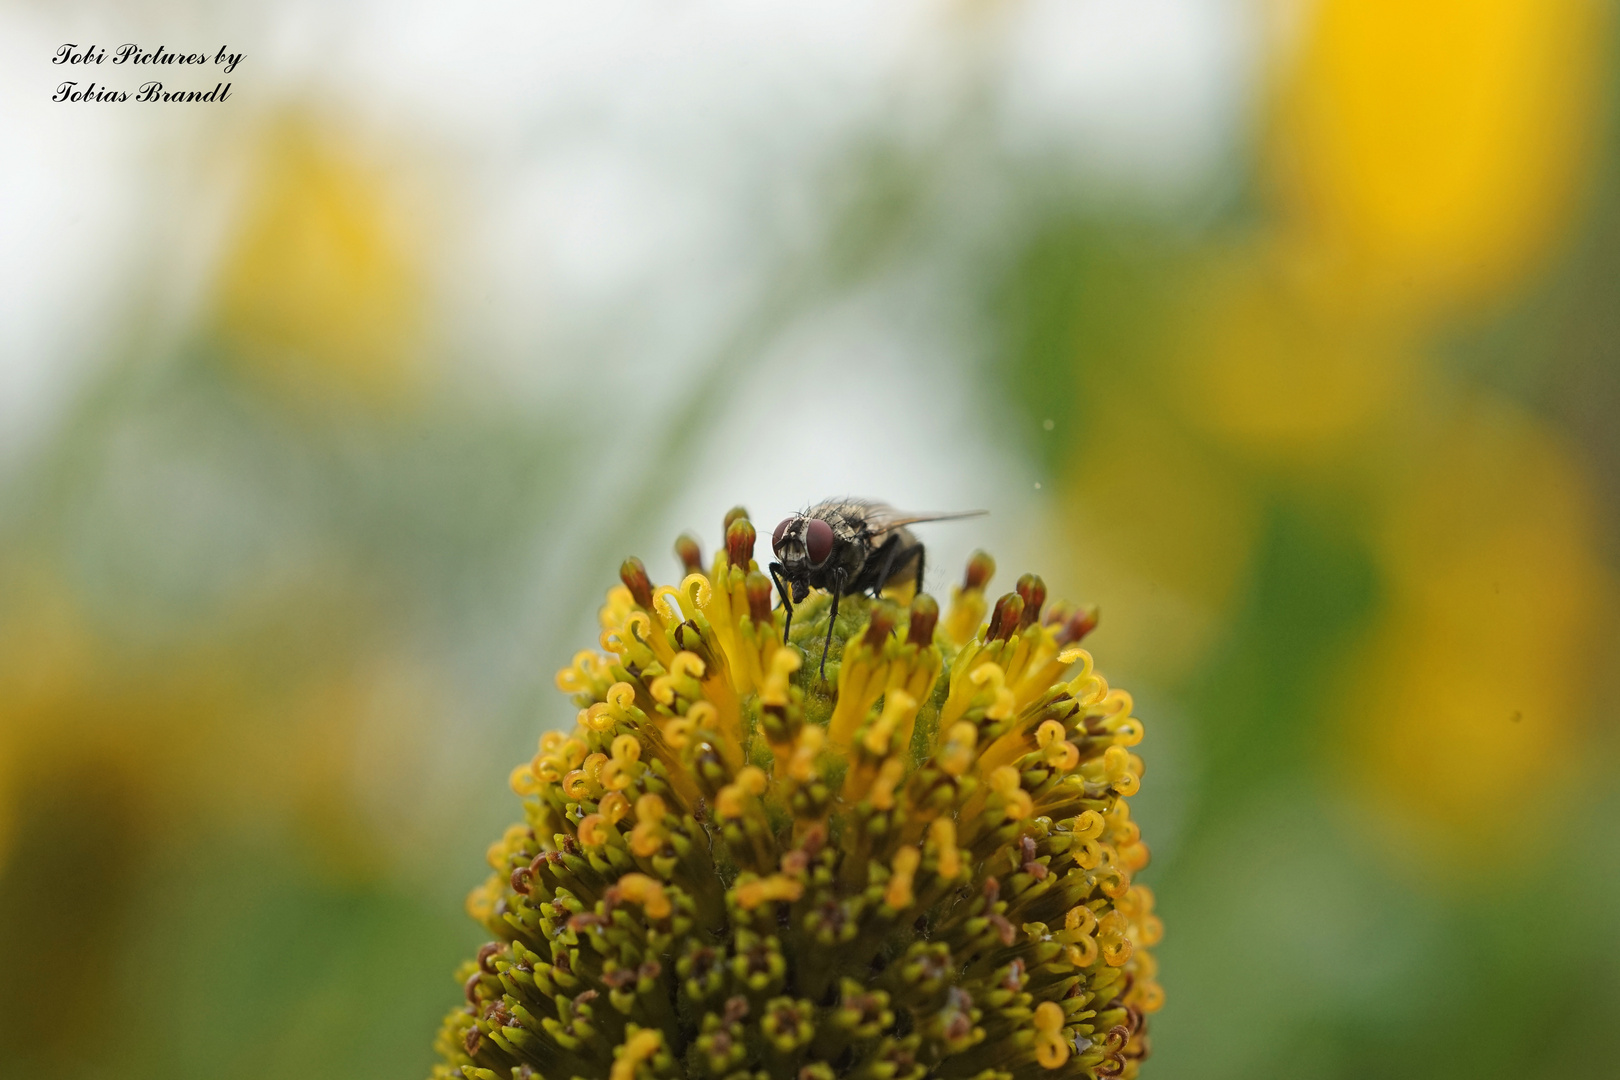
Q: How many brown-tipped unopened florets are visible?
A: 12